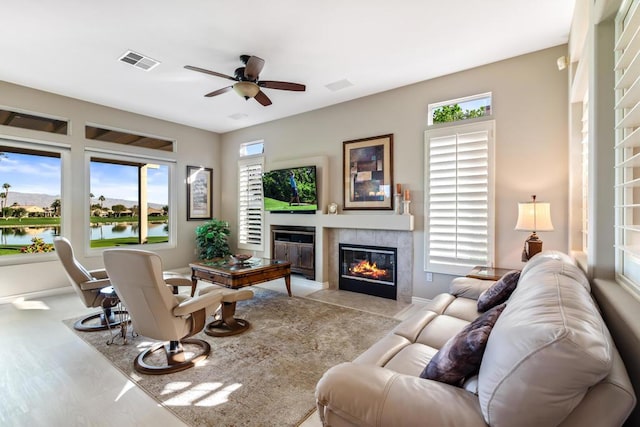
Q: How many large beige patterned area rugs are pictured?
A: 1